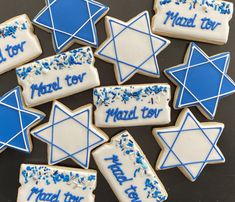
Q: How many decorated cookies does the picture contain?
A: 12